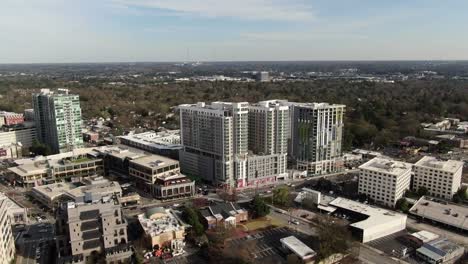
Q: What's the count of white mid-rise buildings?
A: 2